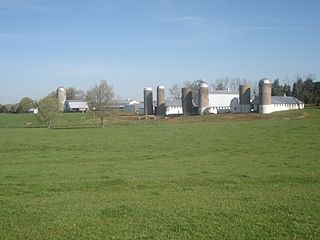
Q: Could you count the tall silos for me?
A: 7